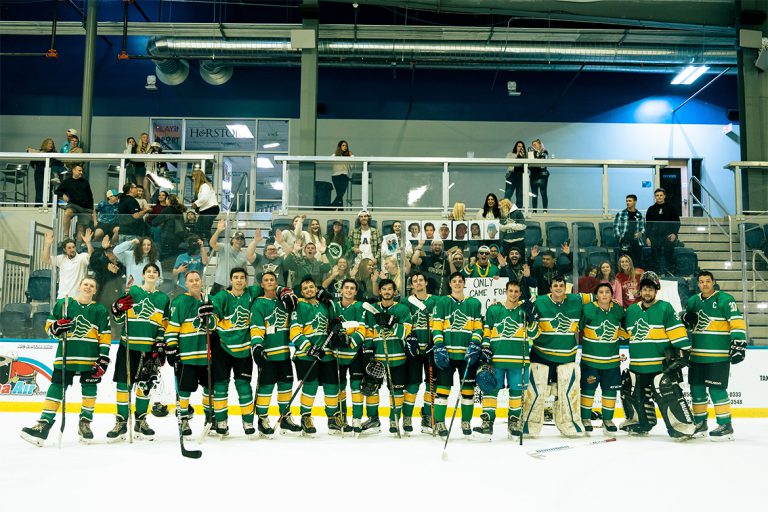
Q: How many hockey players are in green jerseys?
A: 15